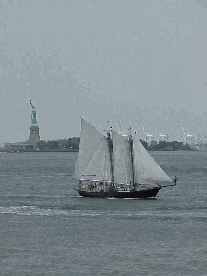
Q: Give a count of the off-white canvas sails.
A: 3